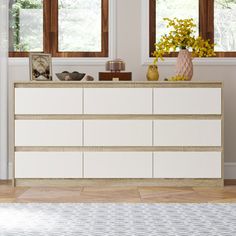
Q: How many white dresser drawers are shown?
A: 9